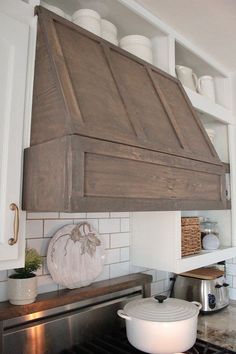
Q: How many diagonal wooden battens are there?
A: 4